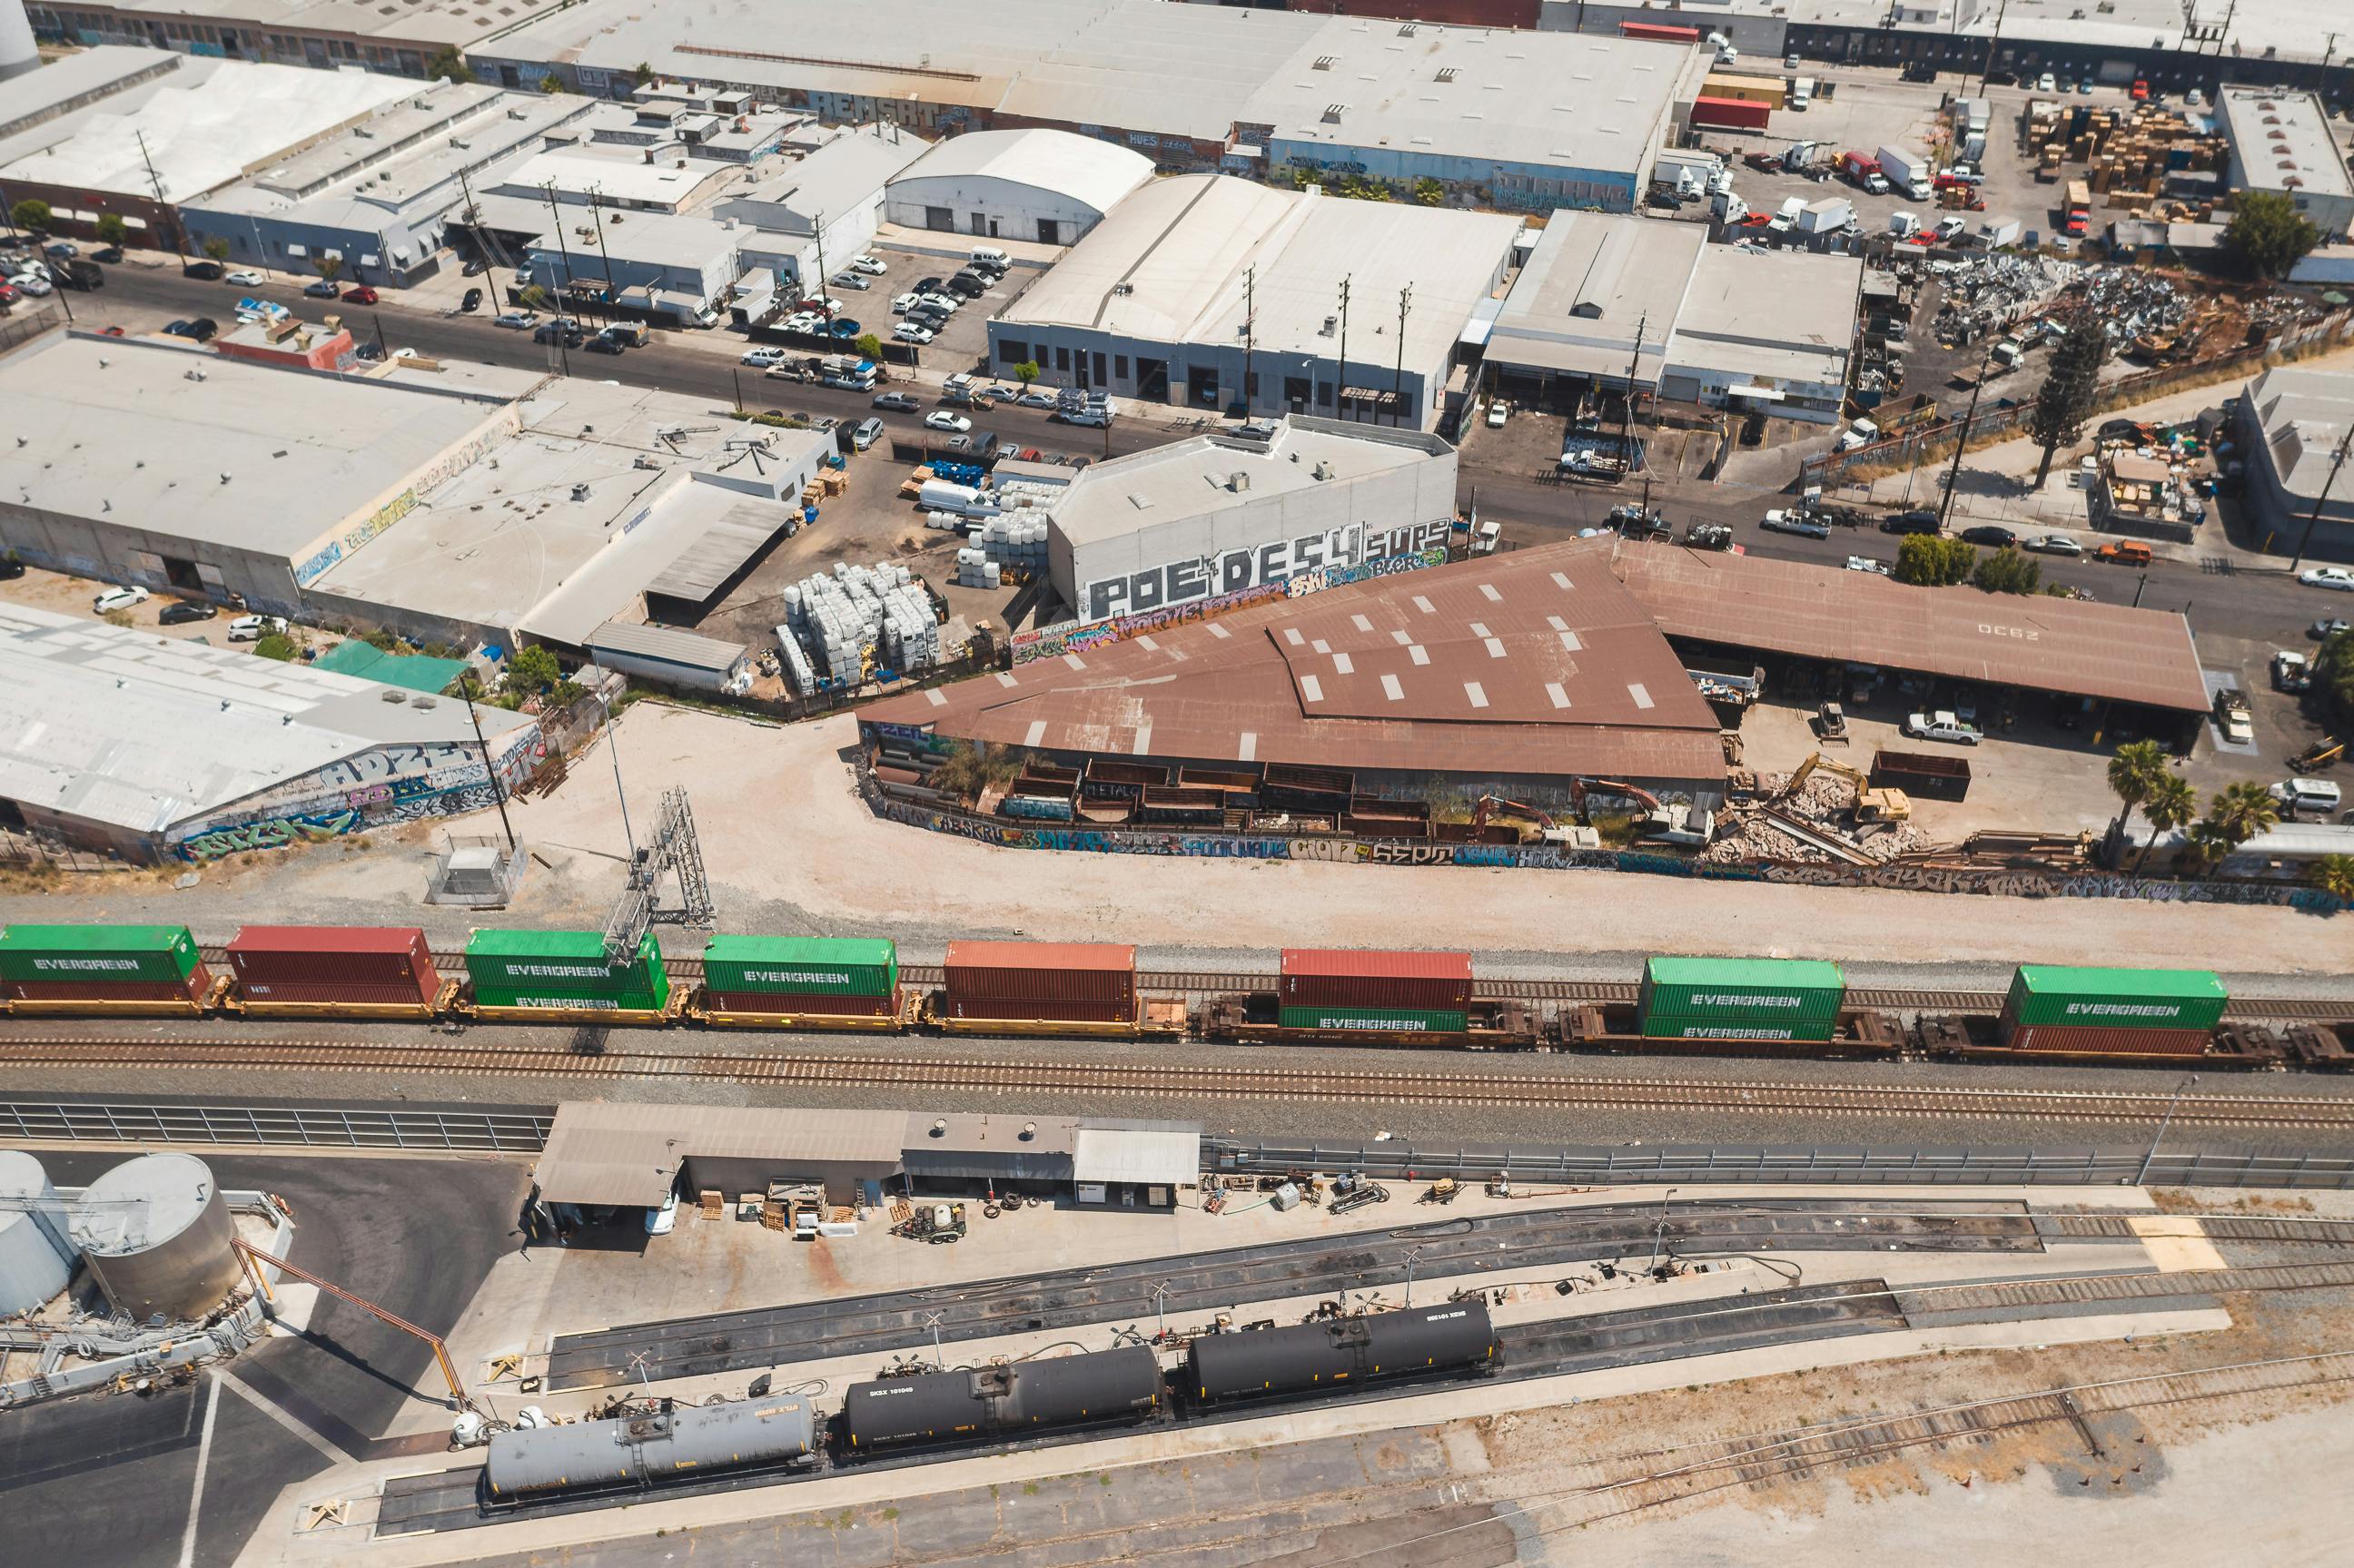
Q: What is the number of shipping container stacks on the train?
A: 8